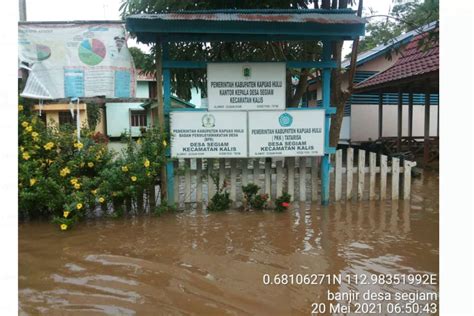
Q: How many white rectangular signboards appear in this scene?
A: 3